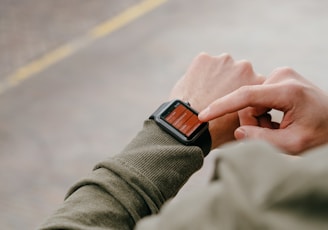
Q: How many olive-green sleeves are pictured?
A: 2